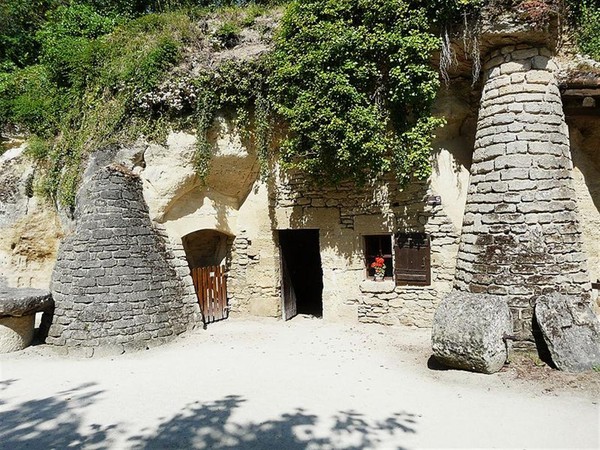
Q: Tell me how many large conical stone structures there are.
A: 2